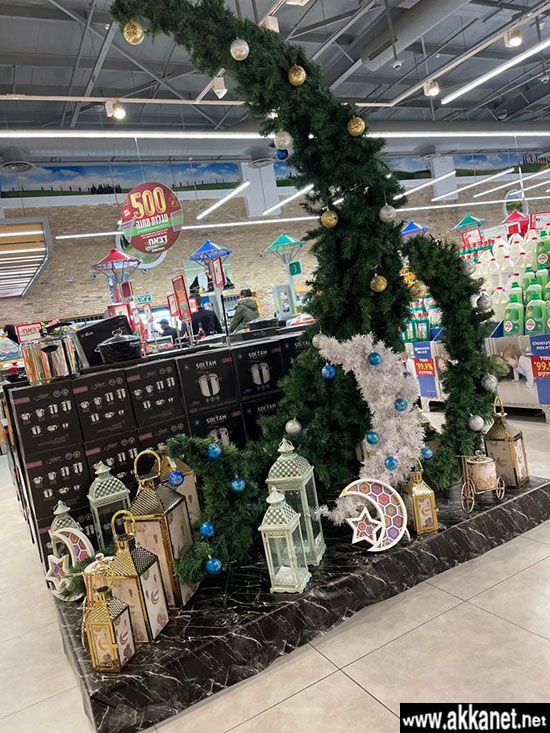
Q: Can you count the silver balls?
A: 9